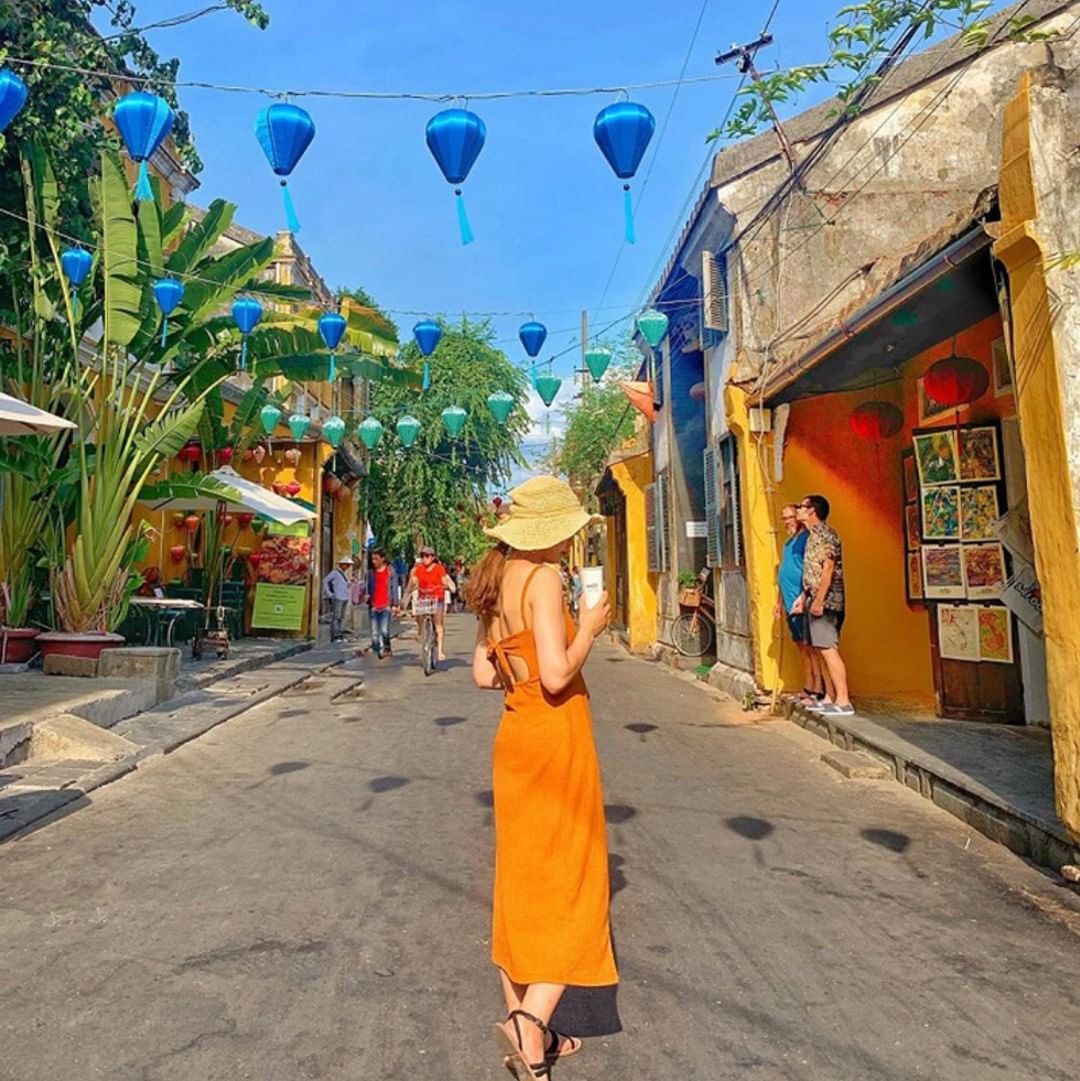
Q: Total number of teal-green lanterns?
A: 10